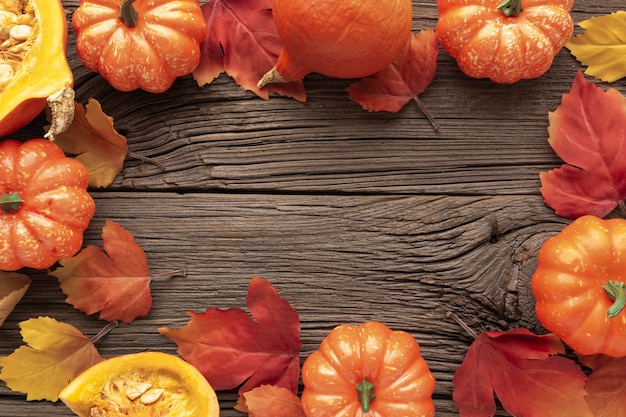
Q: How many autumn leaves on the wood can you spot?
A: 12